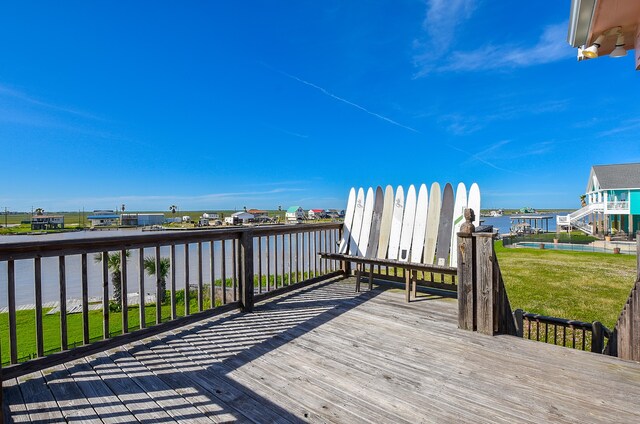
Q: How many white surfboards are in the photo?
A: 8